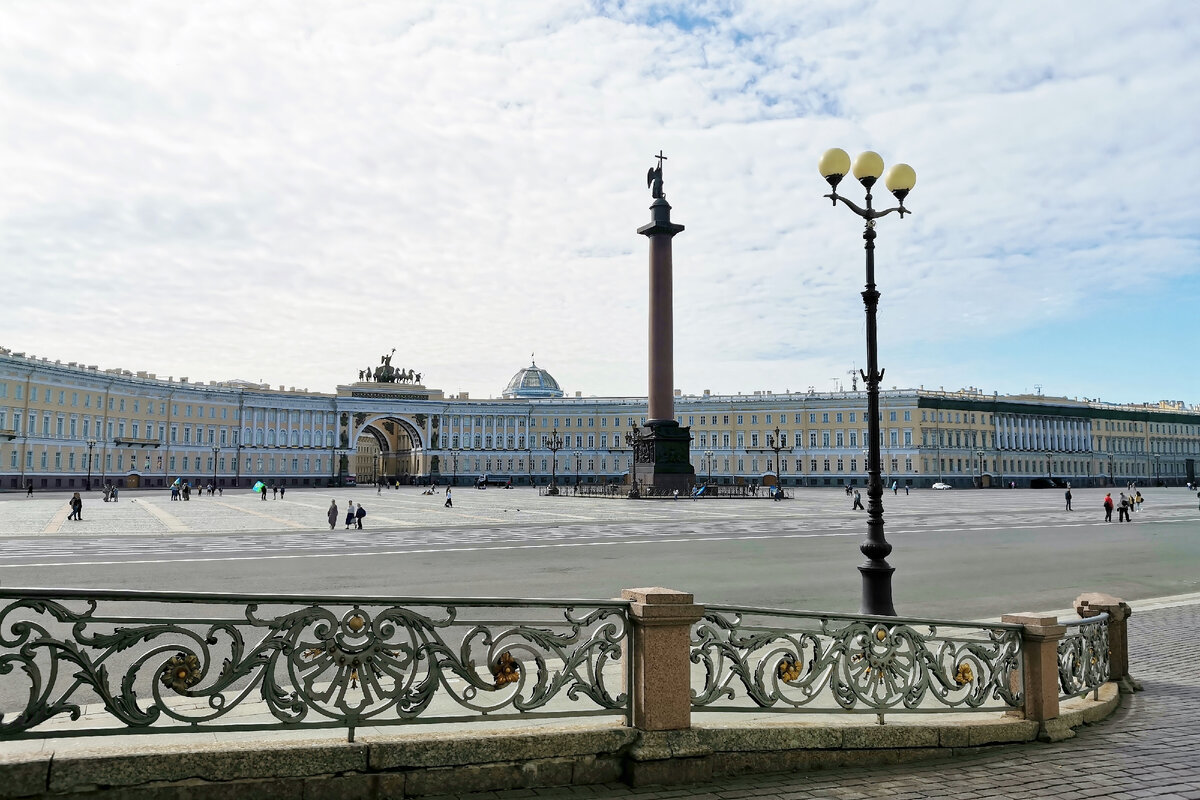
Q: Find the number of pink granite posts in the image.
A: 3